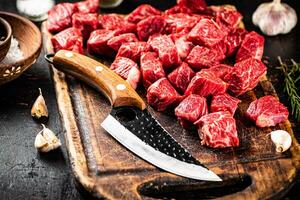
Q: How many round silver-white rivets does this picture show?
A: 3